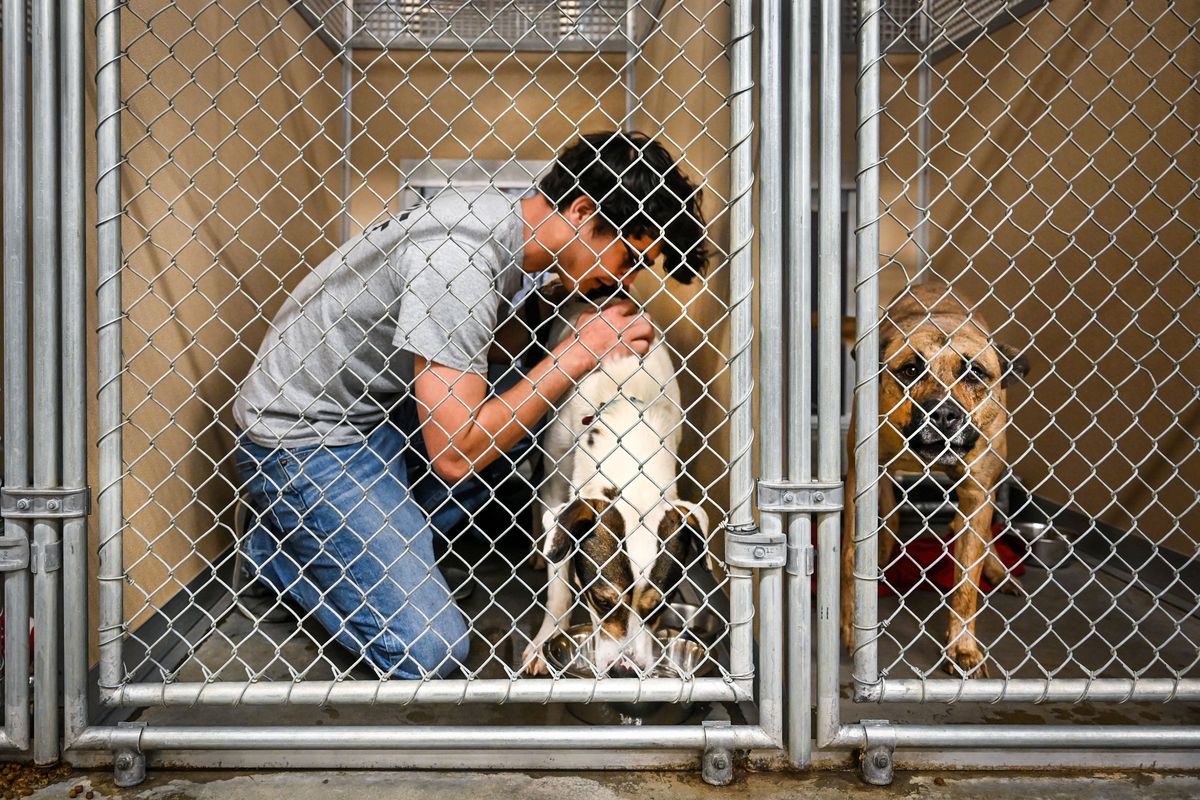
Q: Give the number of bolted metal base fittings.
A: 3